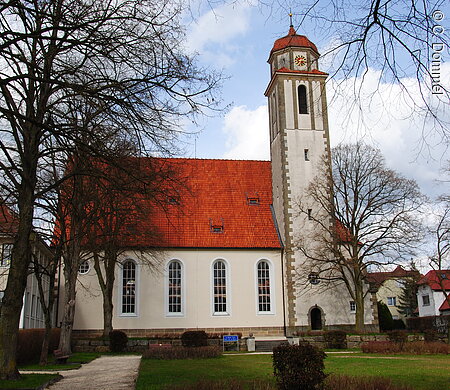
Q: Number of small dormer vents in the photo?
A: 3